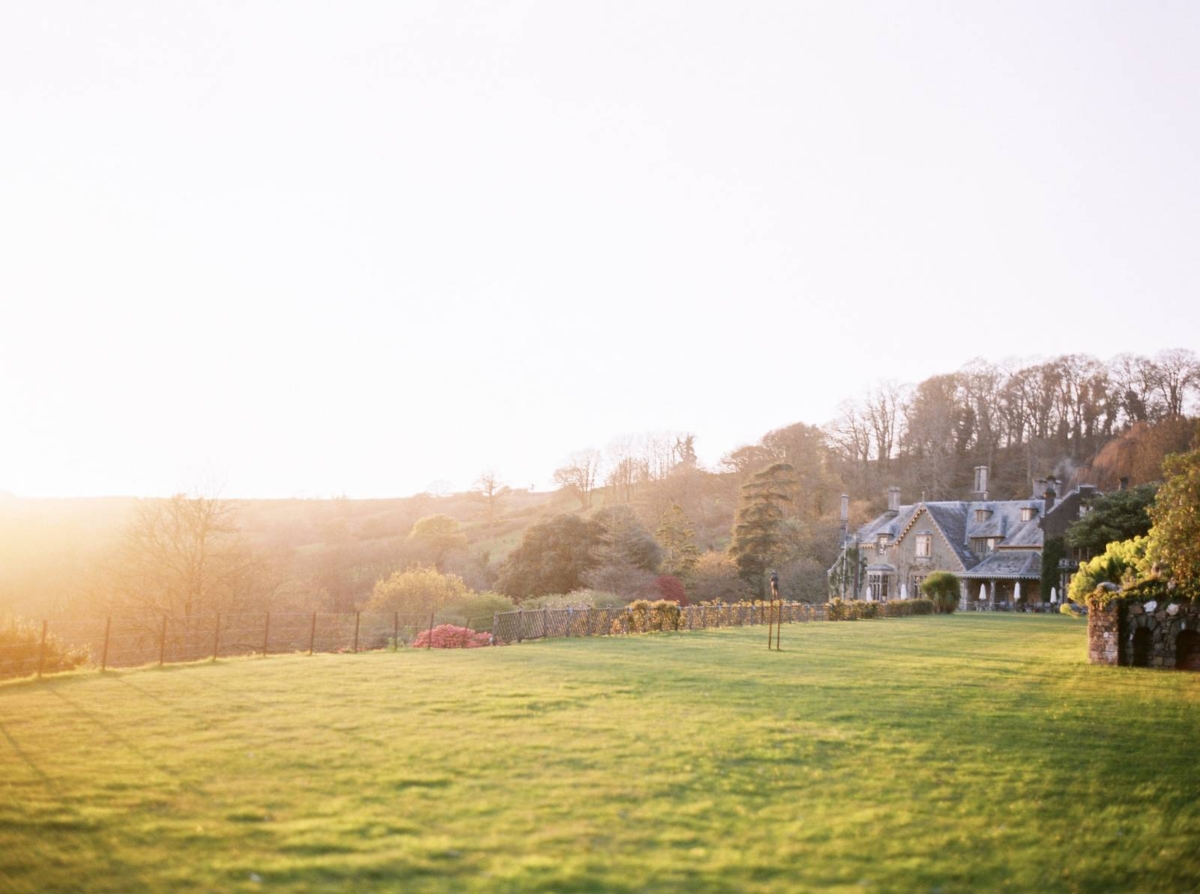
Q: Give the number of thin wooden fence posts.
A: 10